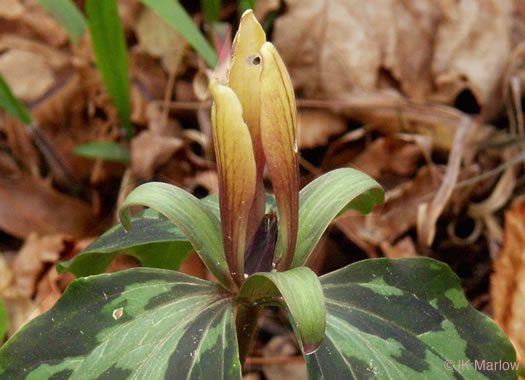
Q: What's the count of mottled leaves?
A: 3